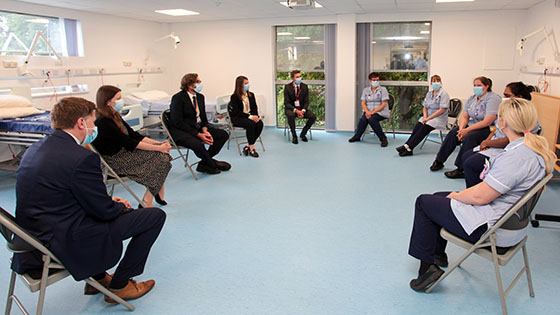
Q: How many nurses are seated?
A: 5